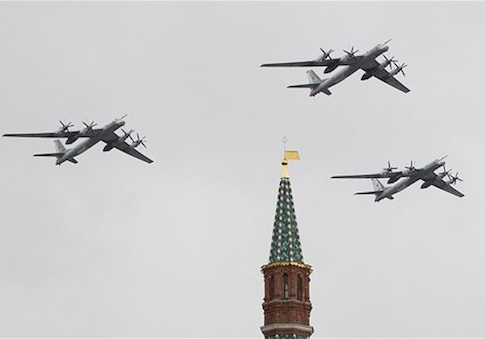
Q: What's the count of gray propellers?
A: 12